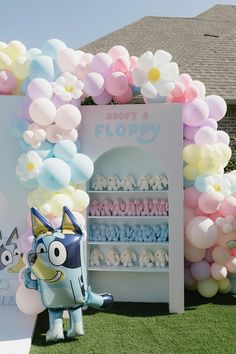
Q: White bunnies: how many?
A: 10